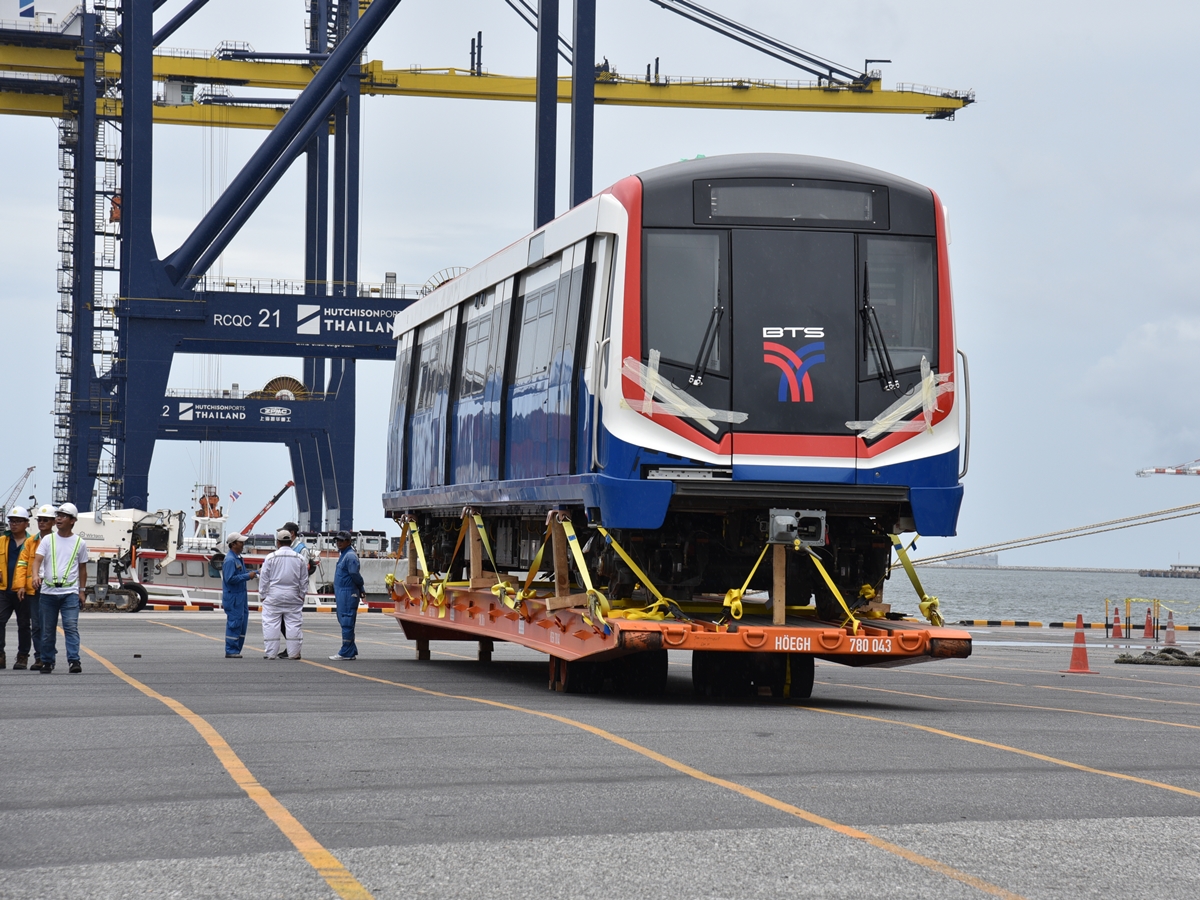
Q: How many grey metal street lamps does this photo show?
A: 0